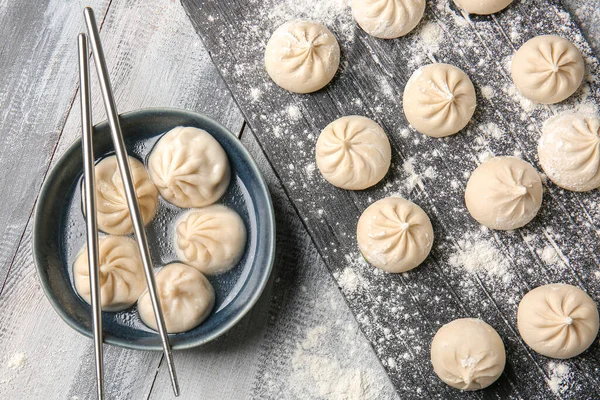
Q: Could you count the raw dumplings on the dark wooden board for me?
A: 11